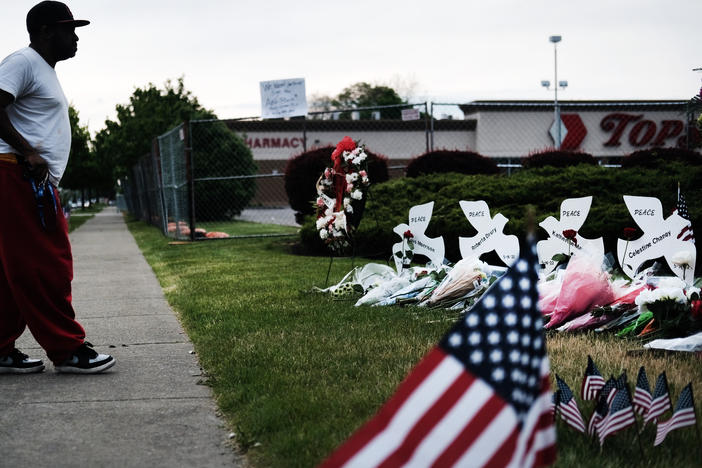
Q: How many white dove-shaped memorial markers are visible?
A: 4